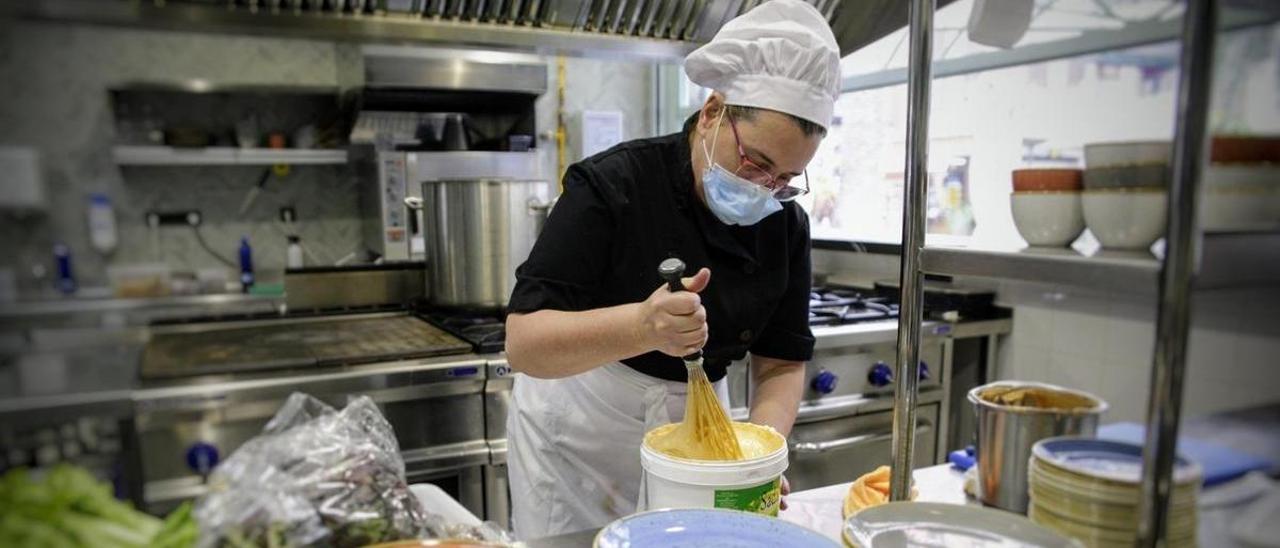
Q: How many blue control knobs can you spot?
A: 4